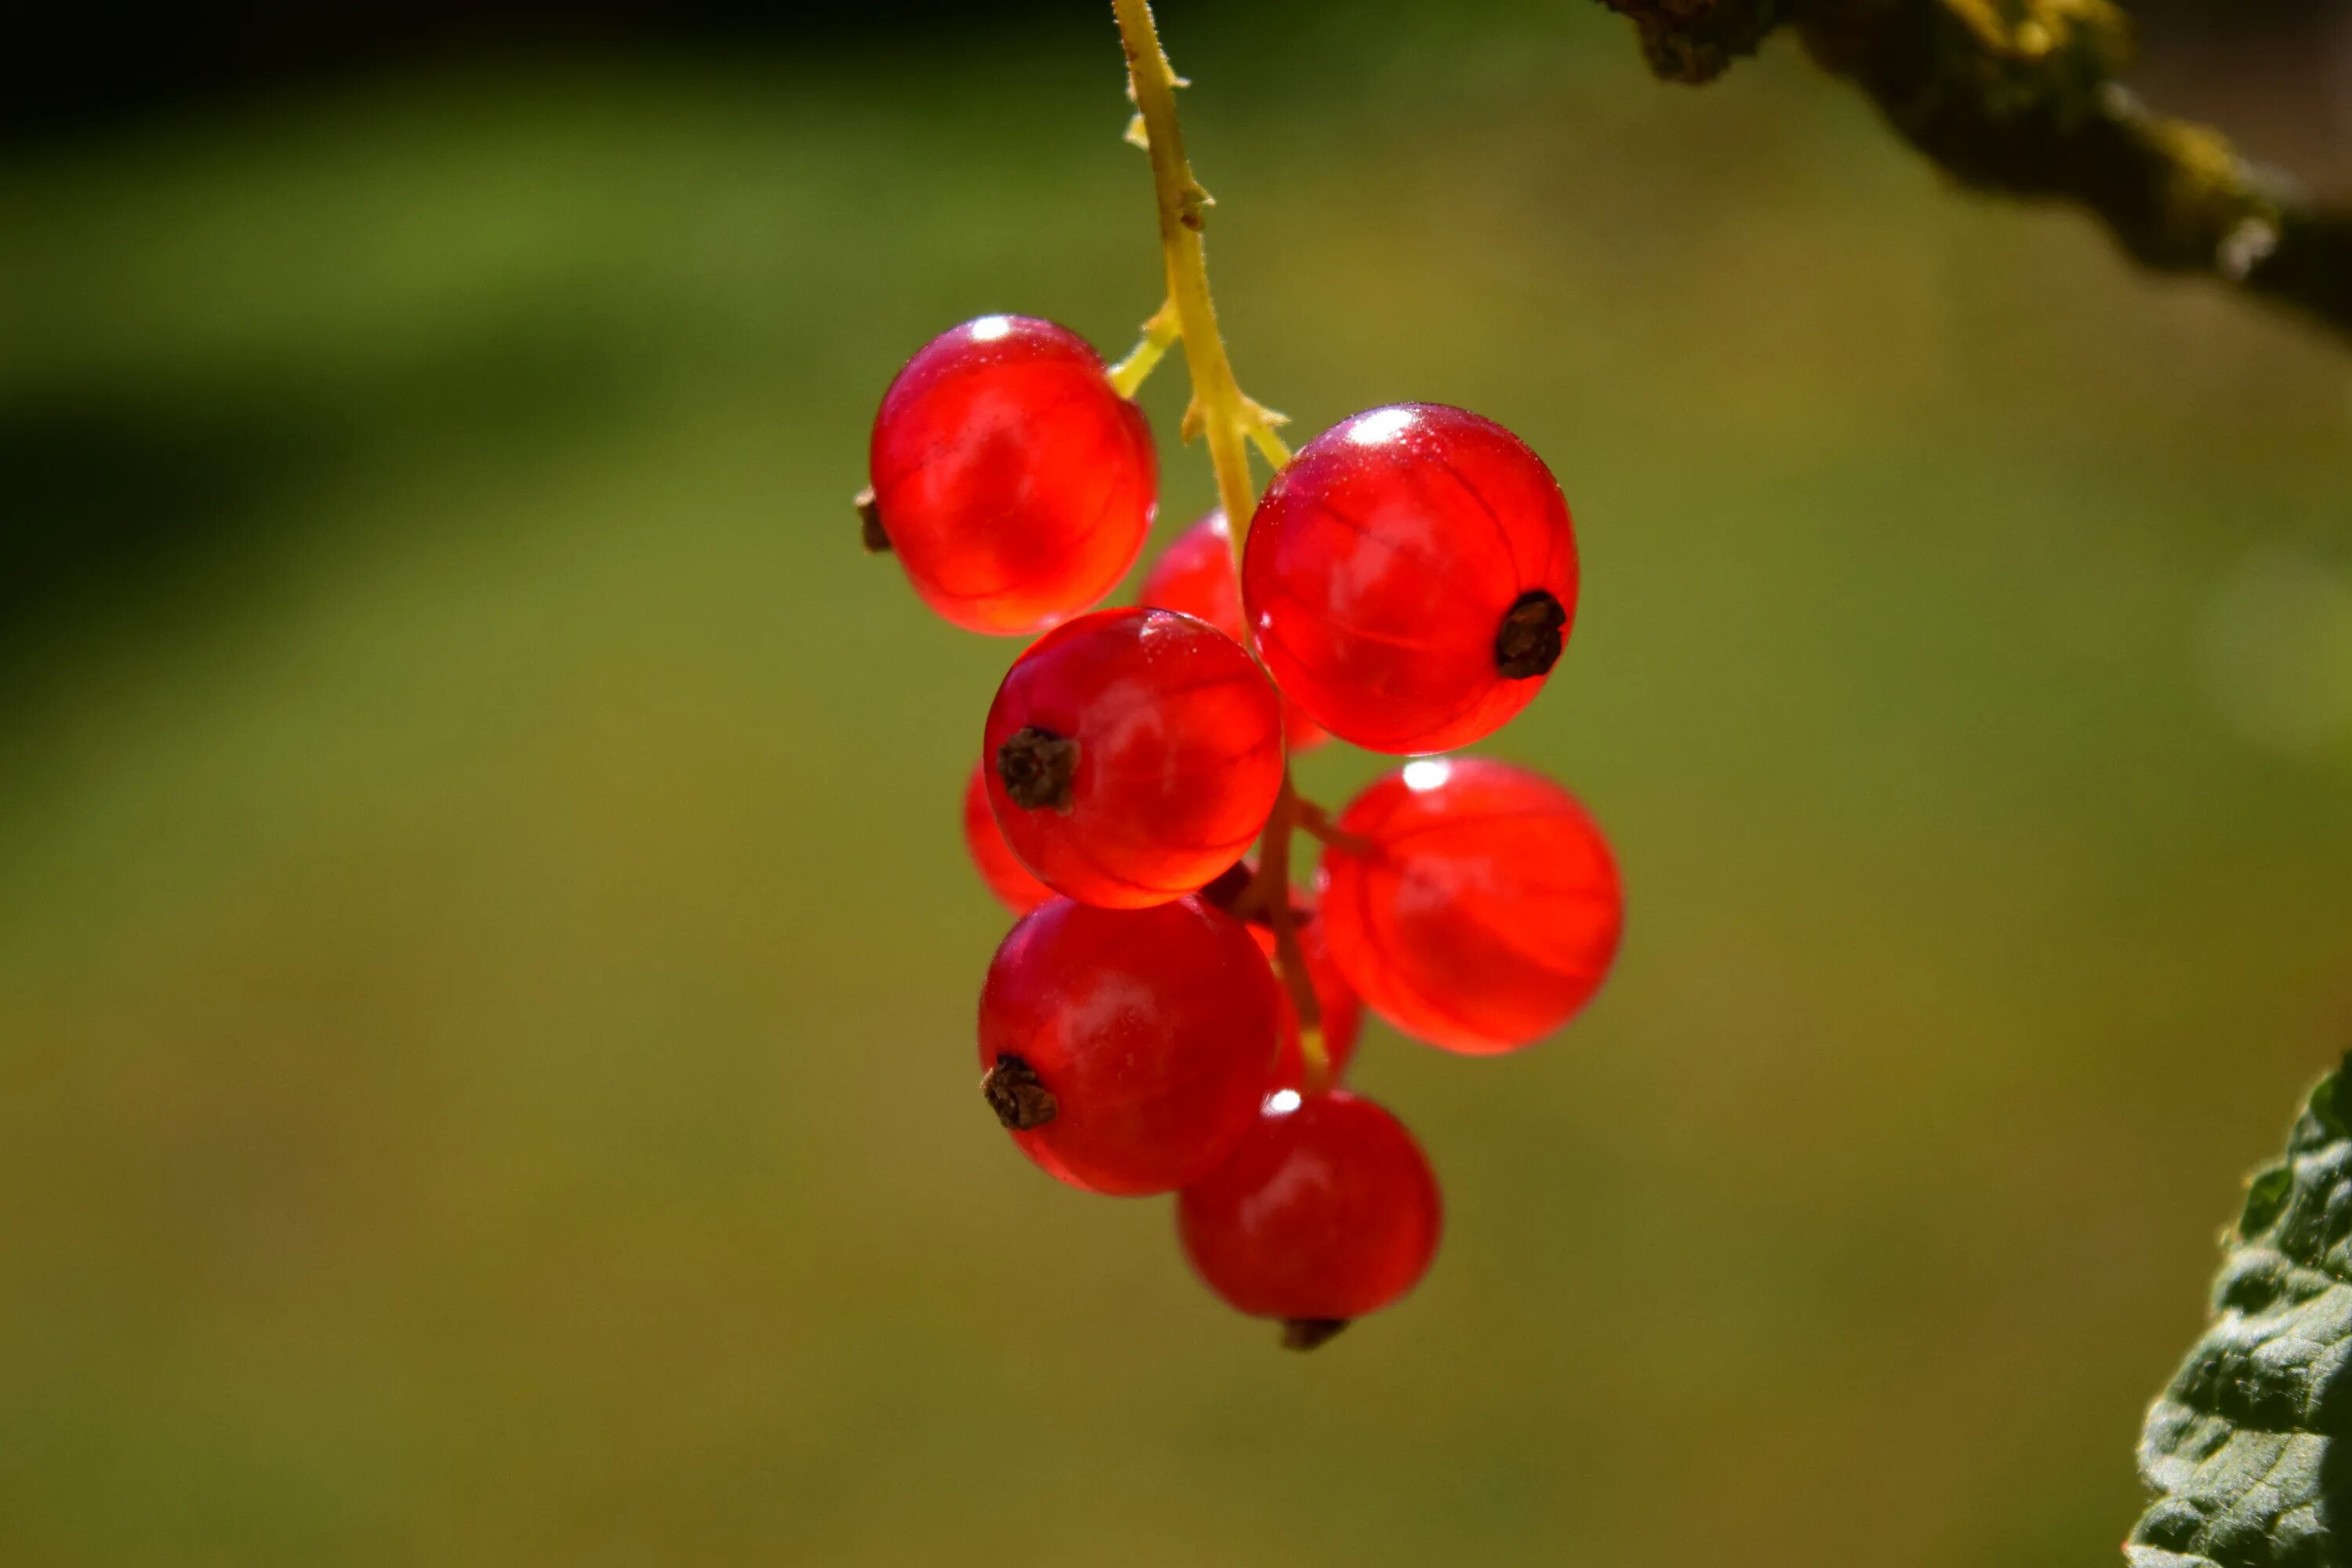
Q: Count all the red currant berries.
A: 9